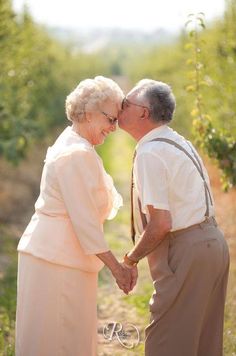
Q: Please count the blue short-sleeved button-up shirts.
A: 0